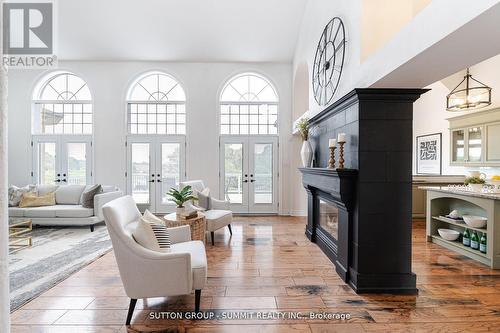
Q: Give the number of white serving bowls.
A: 2